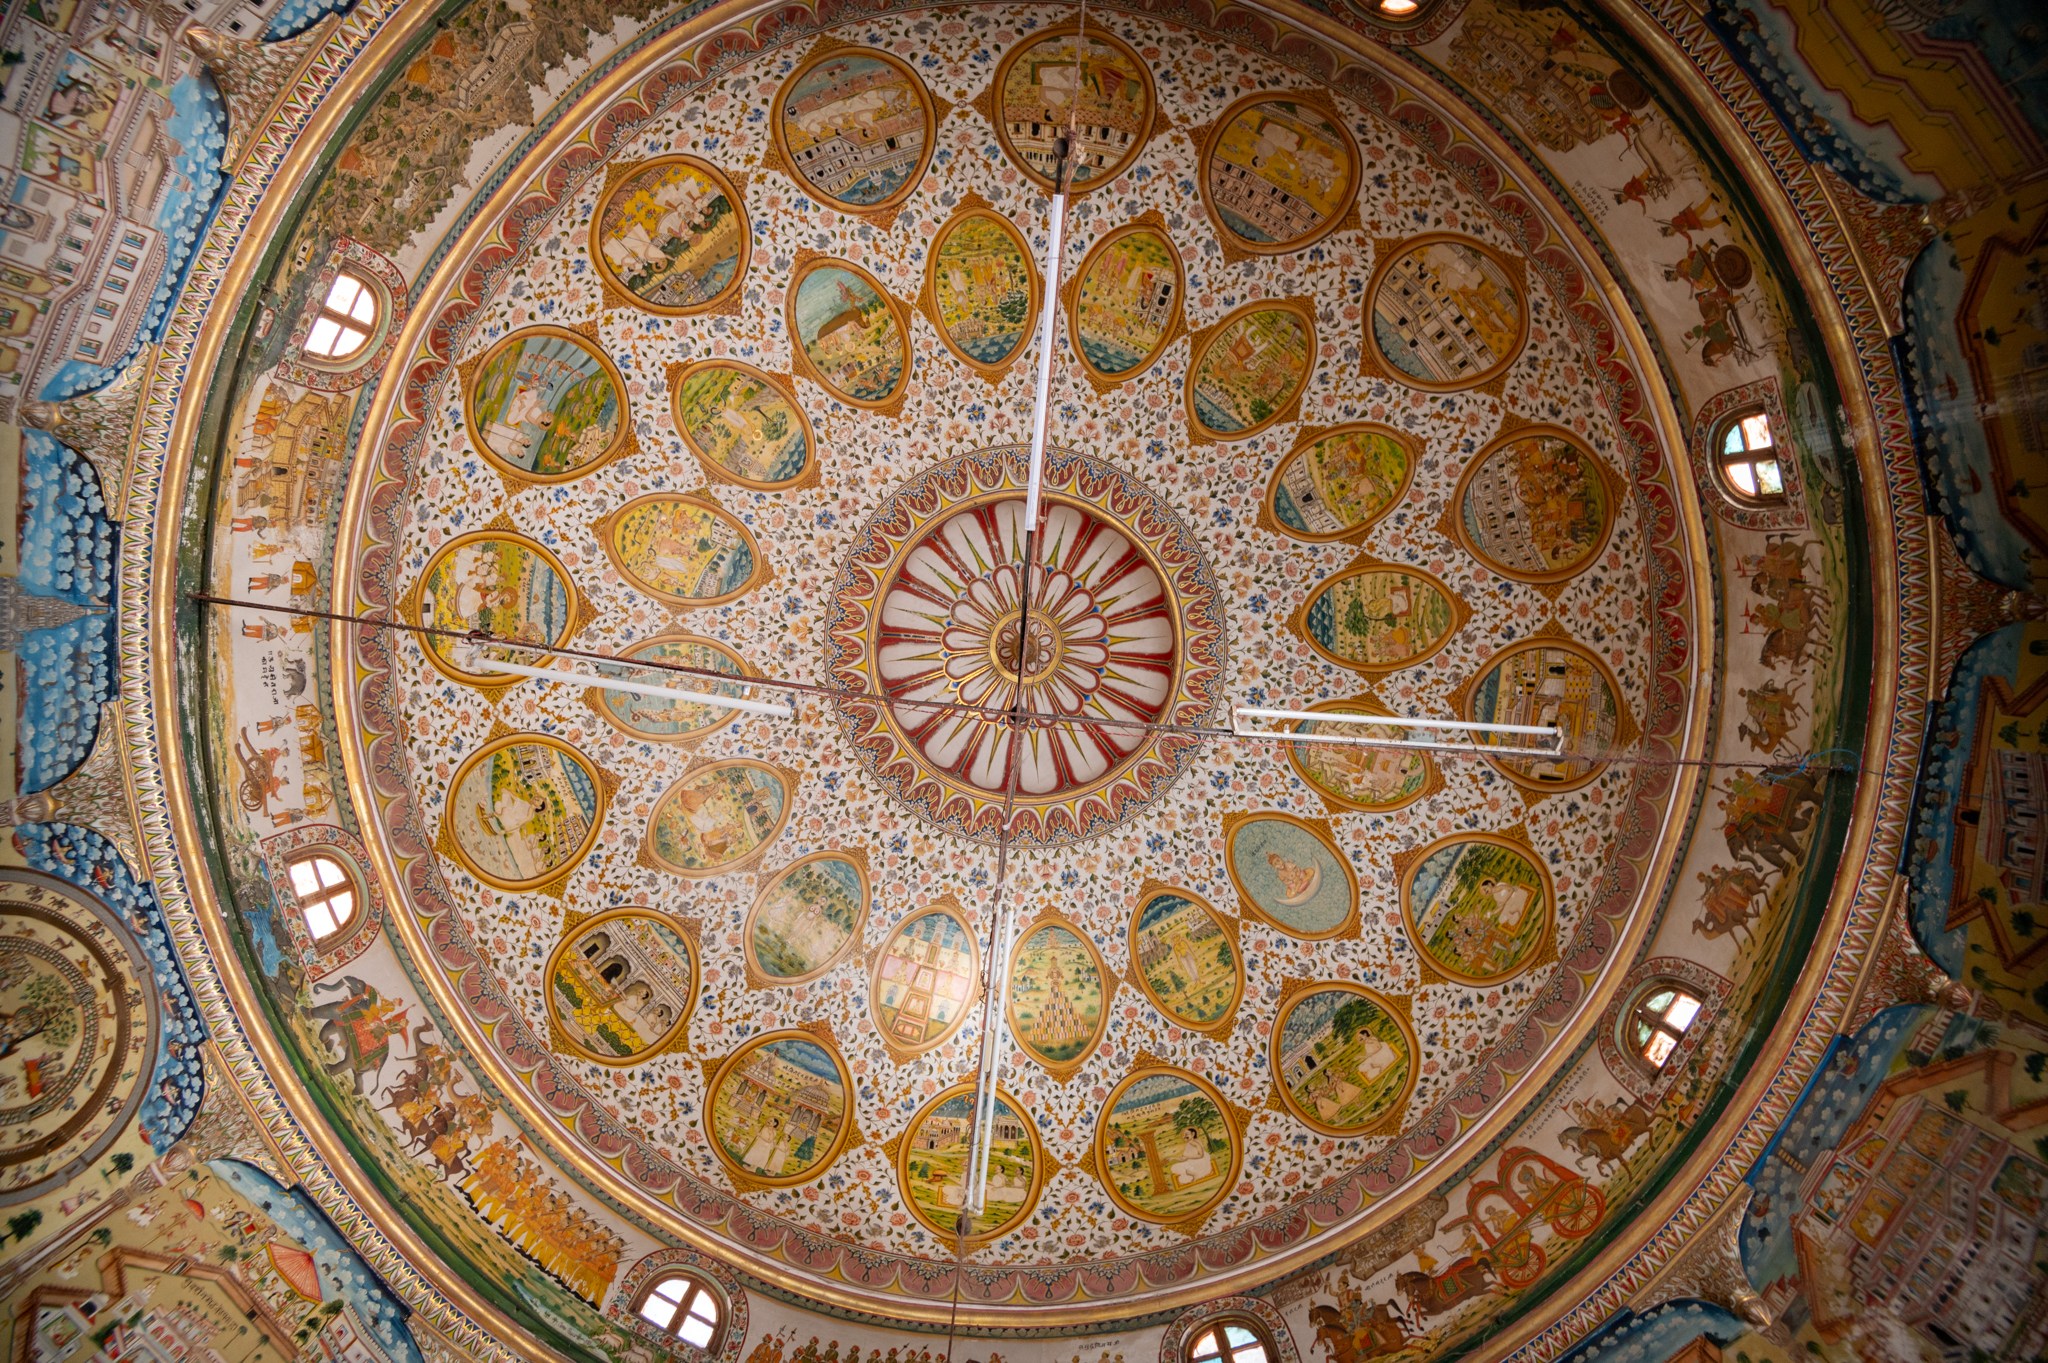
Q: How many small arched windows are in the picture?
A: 7